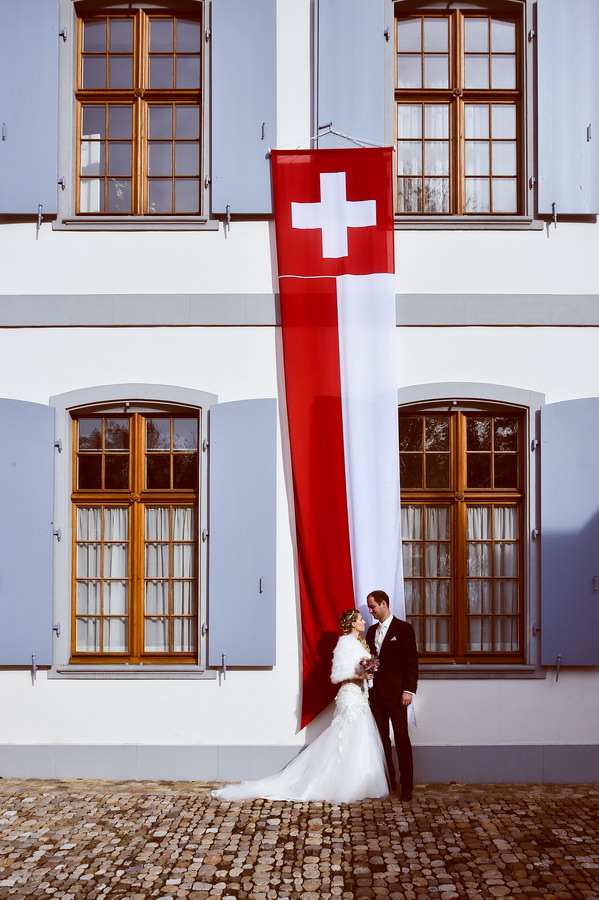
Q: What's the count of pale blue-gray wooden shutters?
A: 7